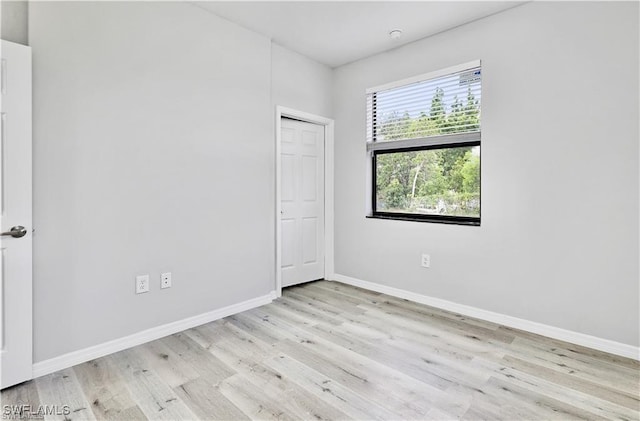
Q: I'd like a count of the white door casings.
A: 1